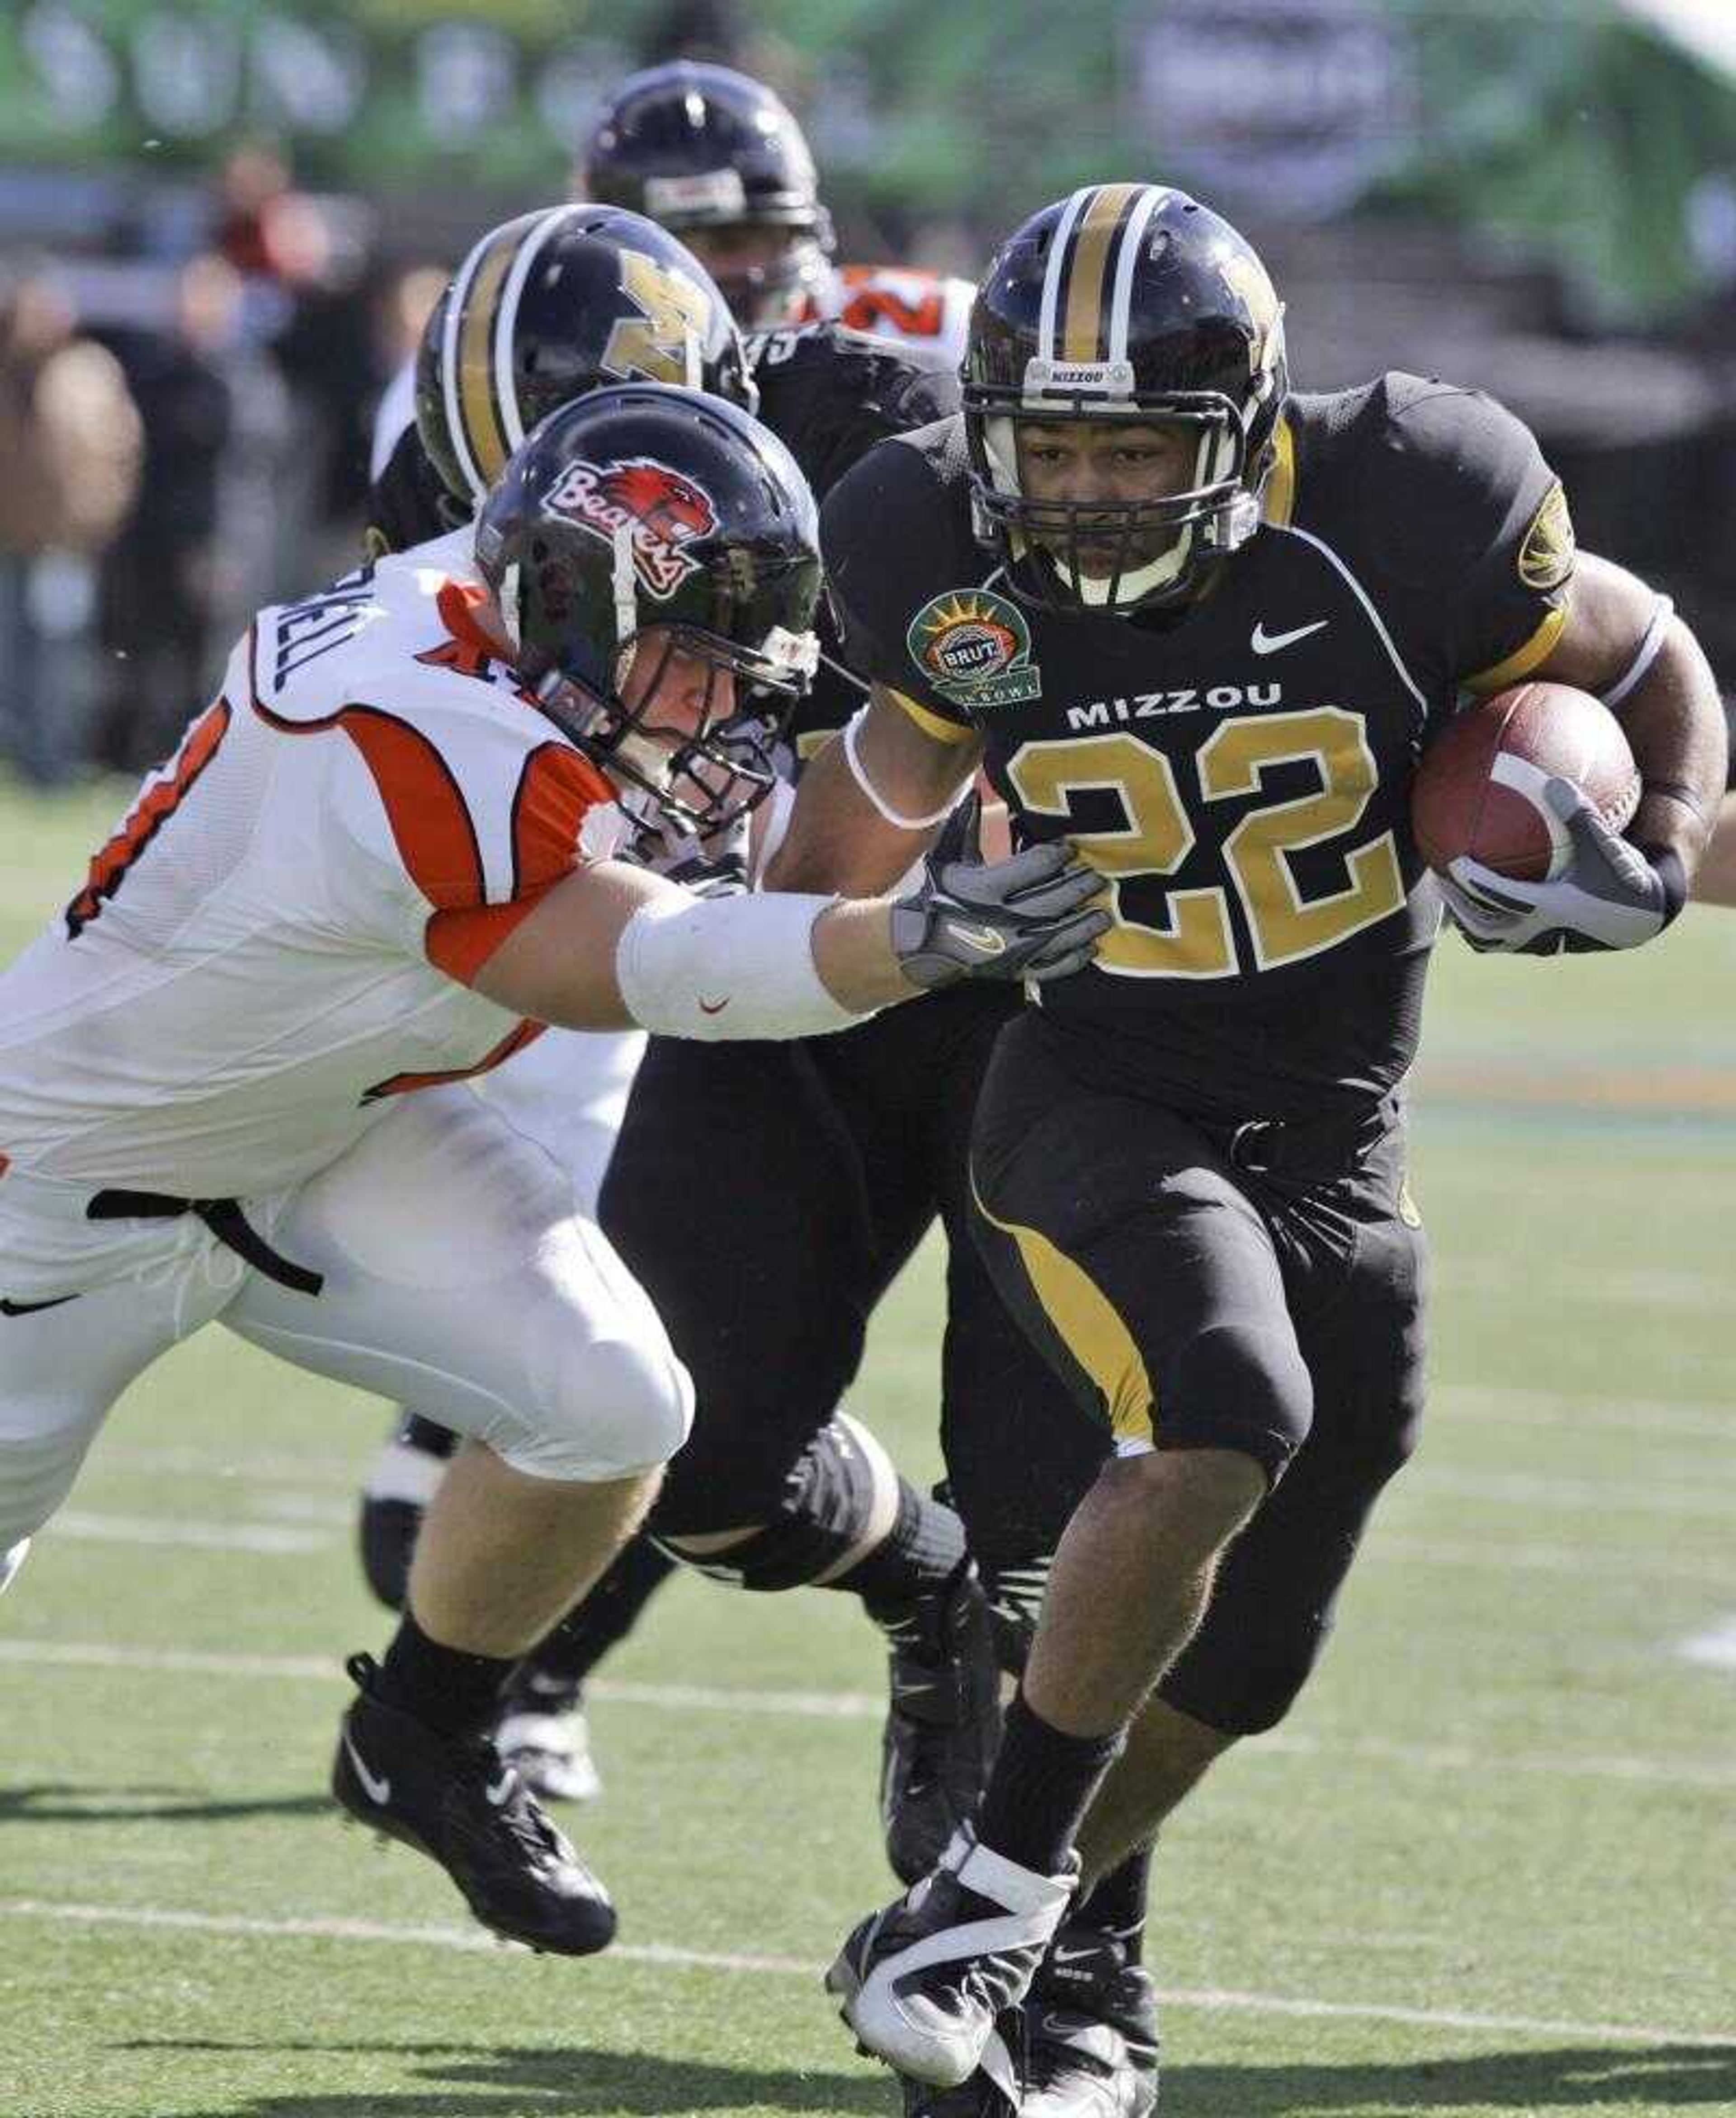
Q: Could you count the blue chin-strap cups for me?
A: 0